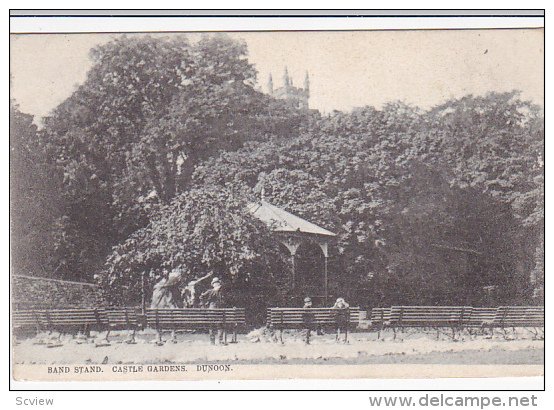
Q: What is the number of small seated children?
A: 2